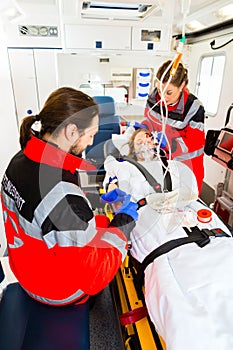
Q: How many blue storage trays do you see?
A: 3